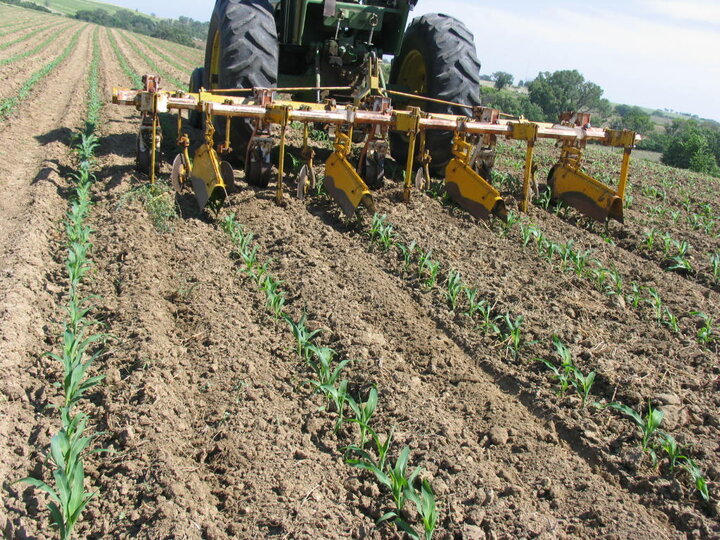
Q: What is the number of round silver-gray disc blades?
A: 4